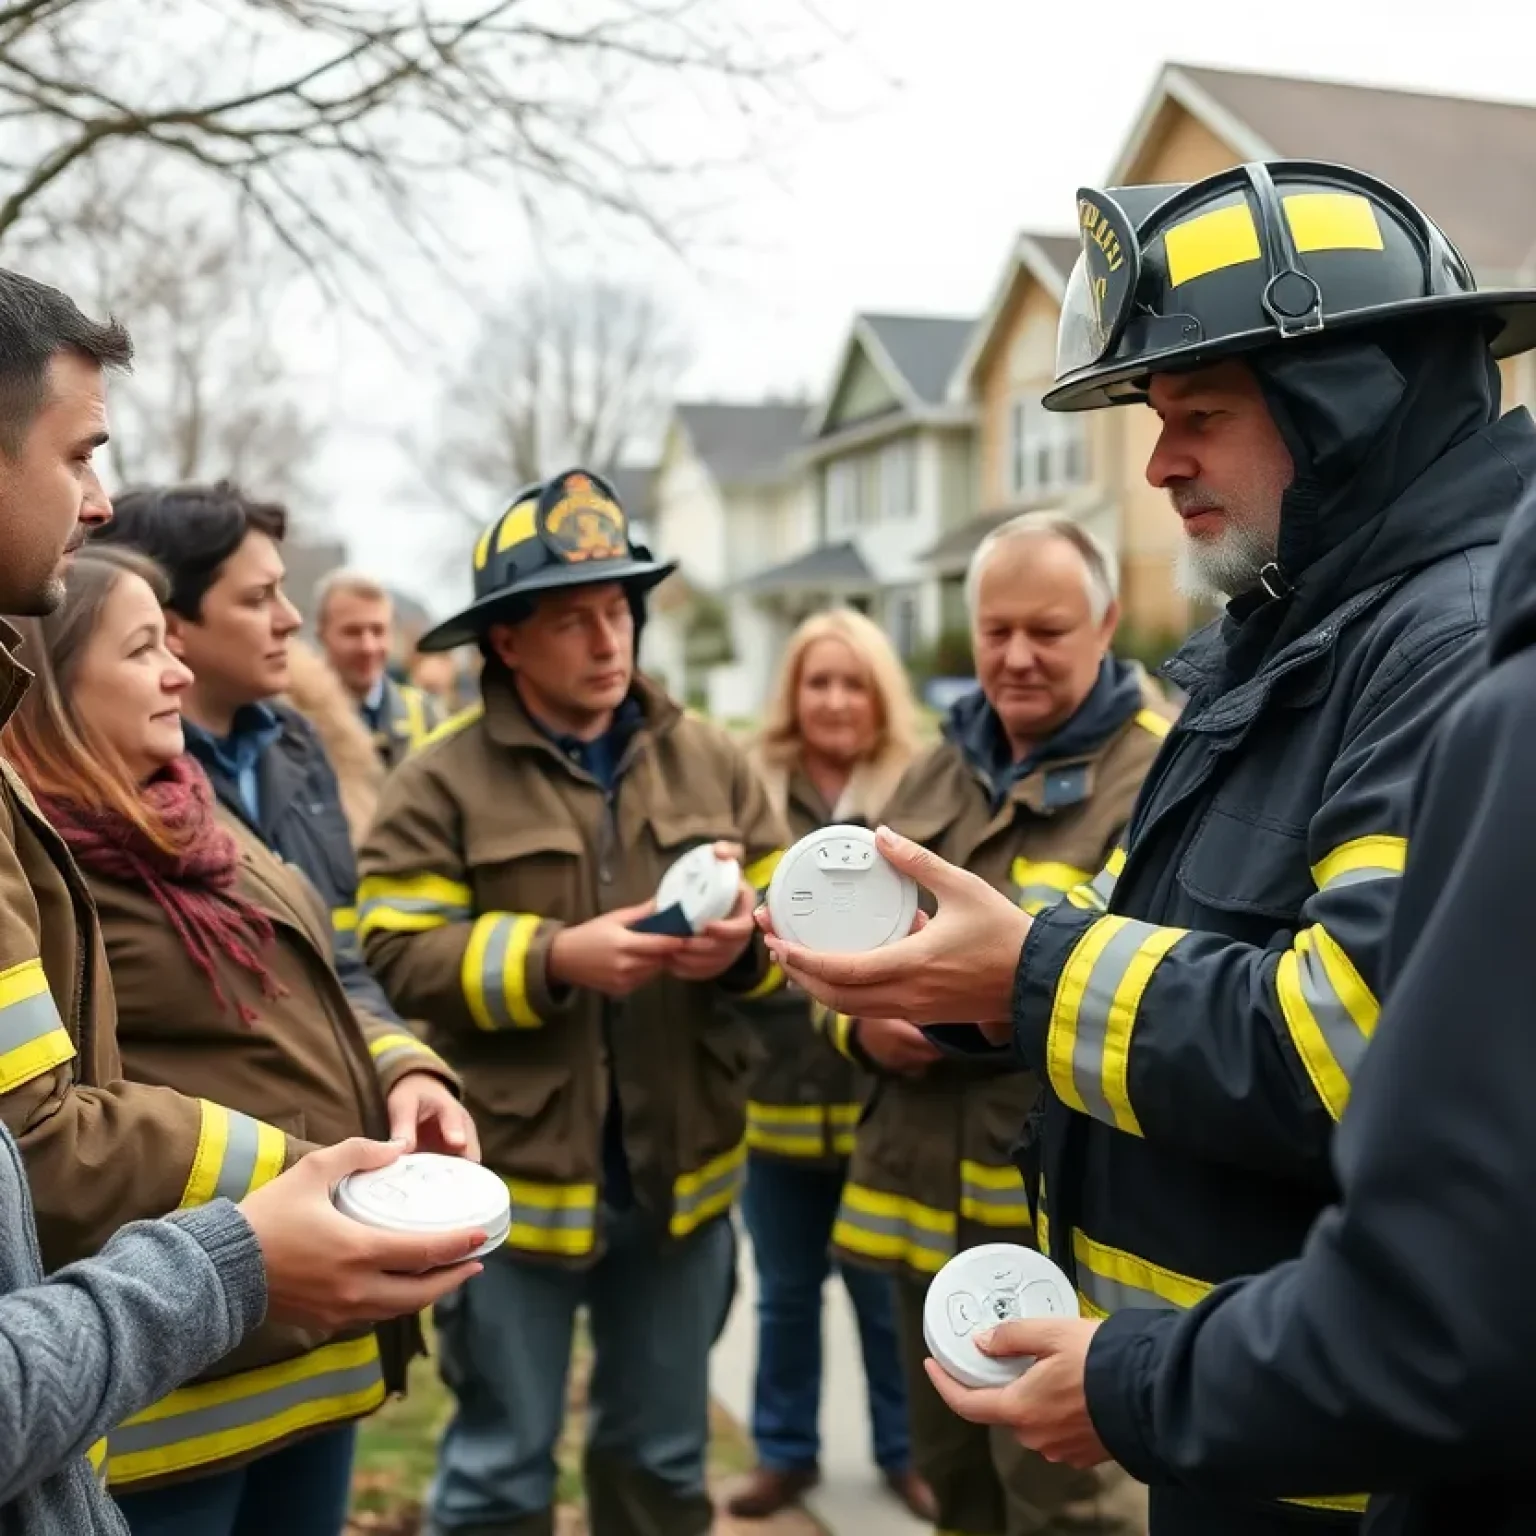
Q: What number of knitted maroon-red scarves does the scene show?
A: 1